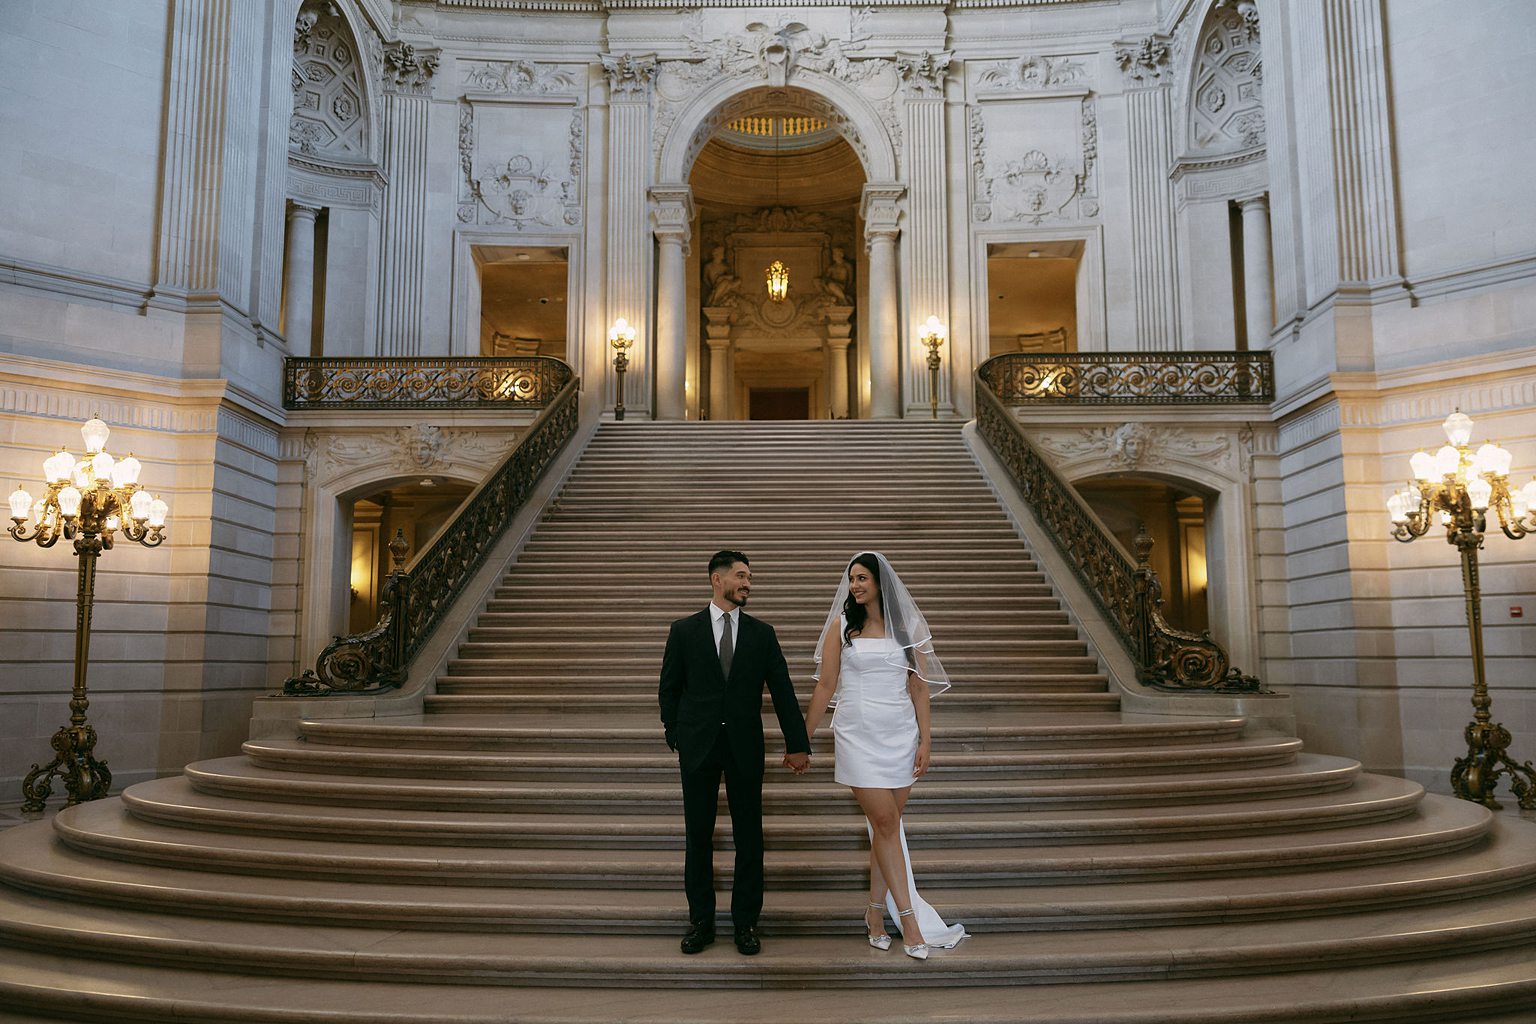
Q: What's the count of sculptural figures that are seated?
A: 2